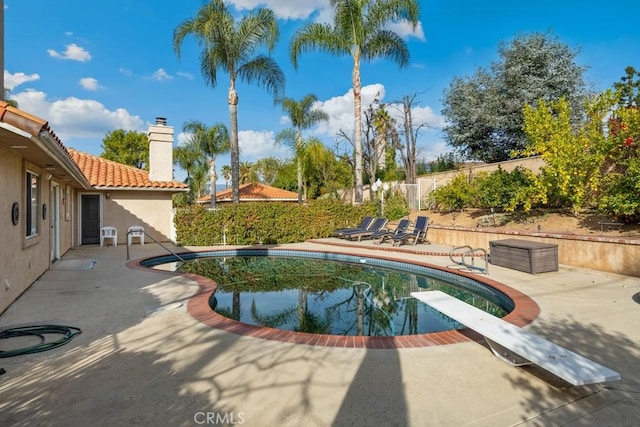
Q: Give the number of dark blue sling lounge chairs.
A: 4